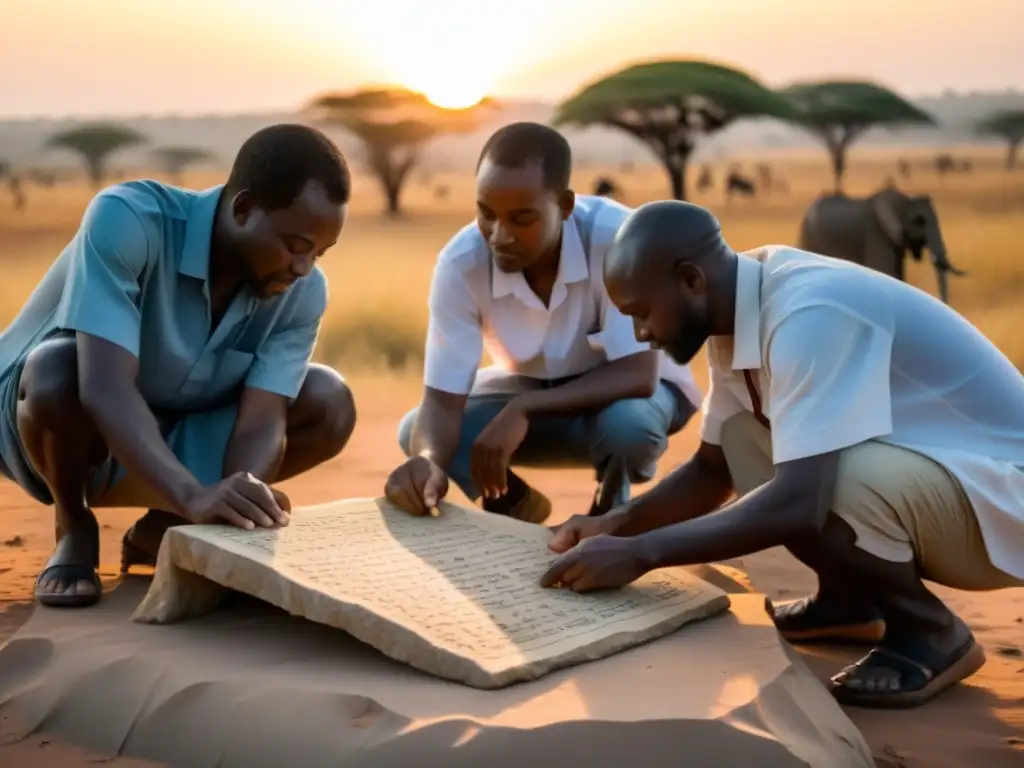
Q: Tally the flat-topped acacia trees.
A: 6